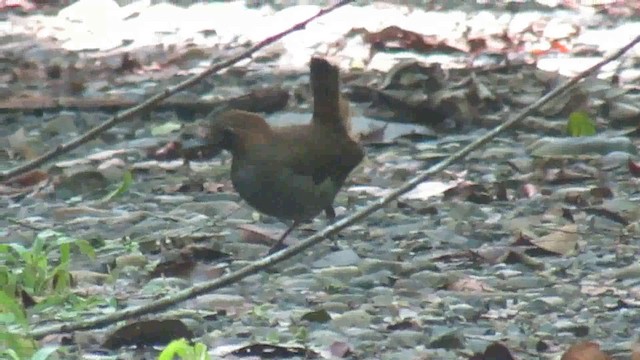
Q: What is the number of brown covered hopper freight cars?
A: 0